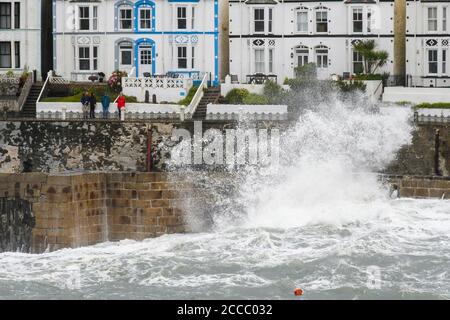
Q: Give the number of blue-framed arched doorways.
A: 1